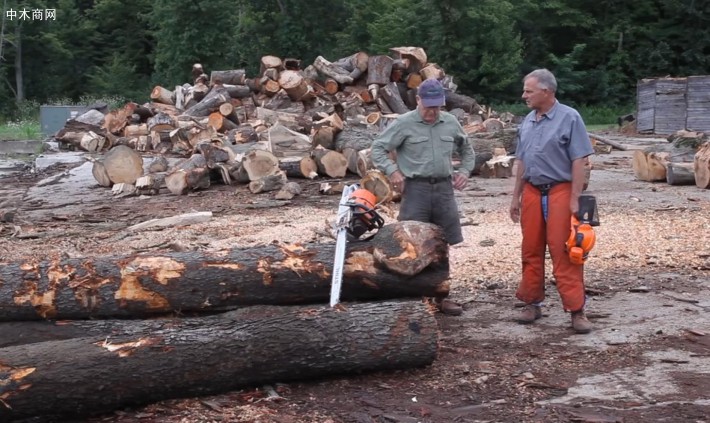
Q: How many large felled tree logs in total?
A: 2